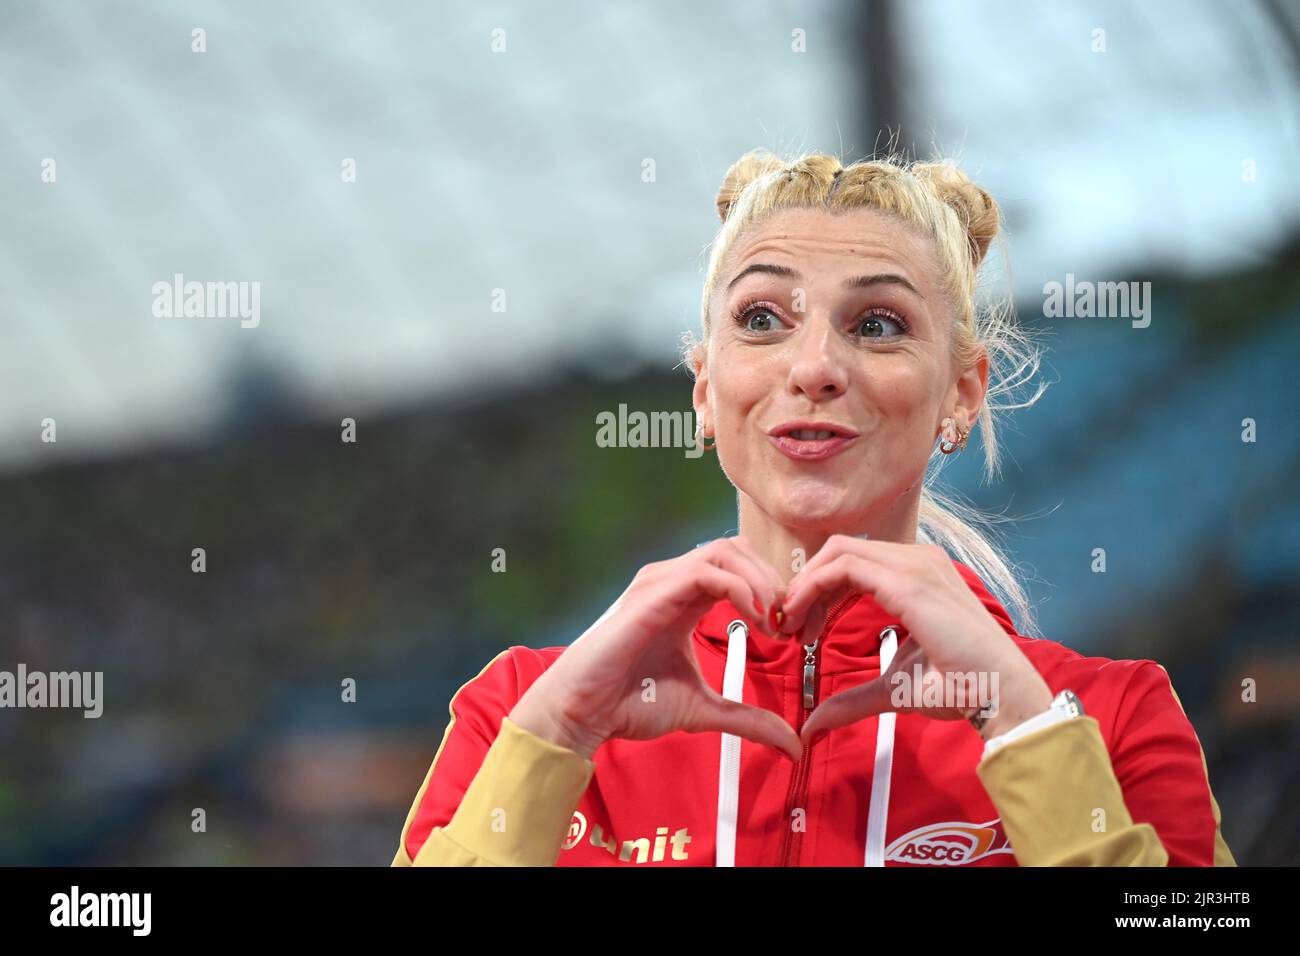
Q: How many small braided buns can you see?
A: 2